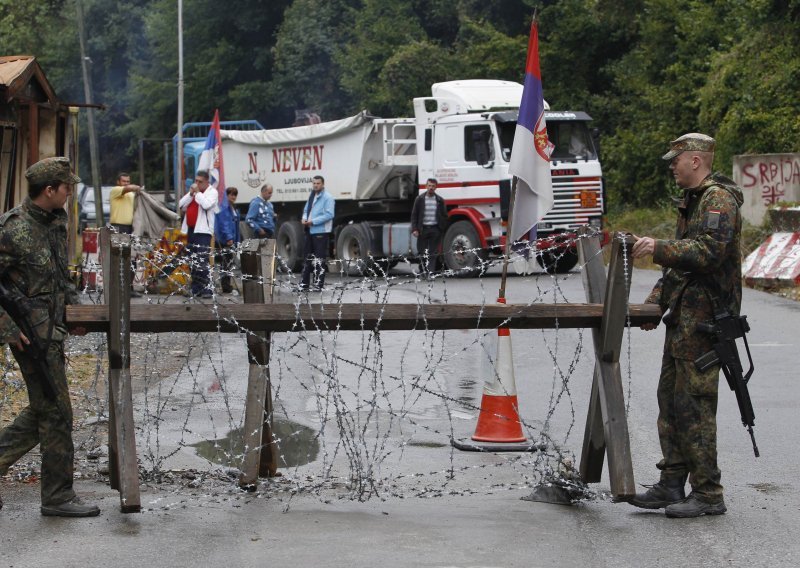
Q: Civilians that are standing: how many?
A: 6